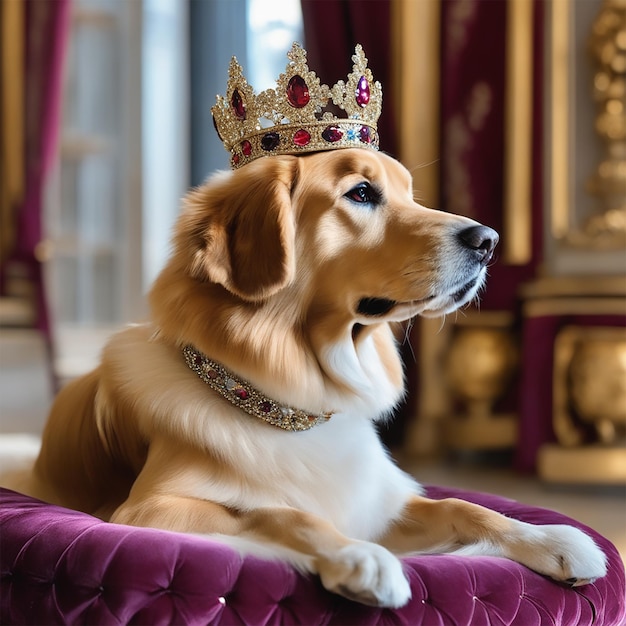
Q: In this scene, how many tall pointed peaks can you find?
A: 3